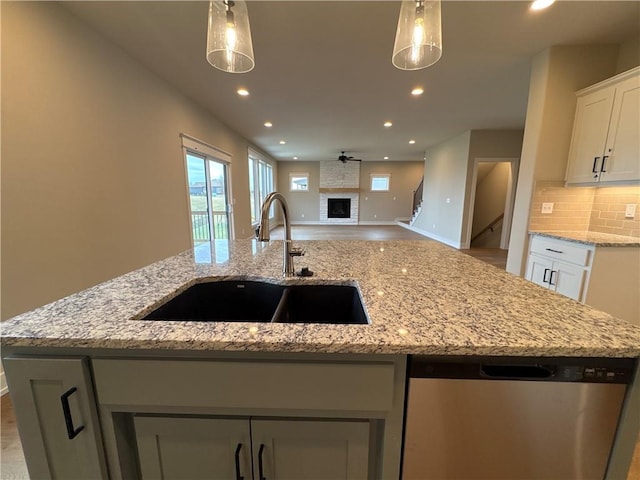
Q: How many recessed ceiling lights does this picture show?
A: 9